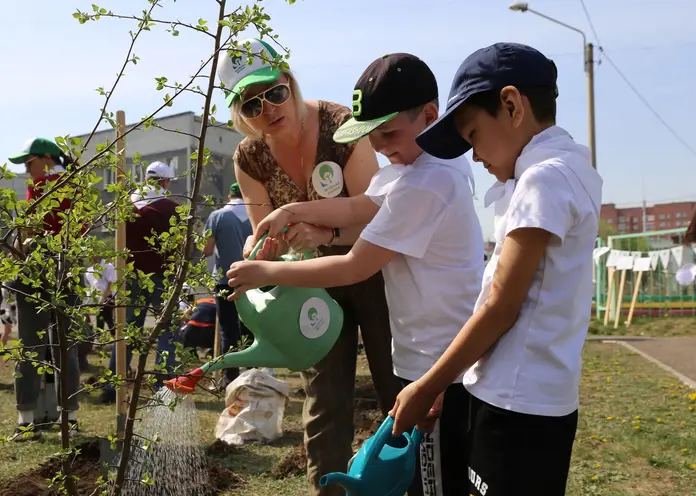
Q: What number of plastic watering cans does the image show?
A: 2